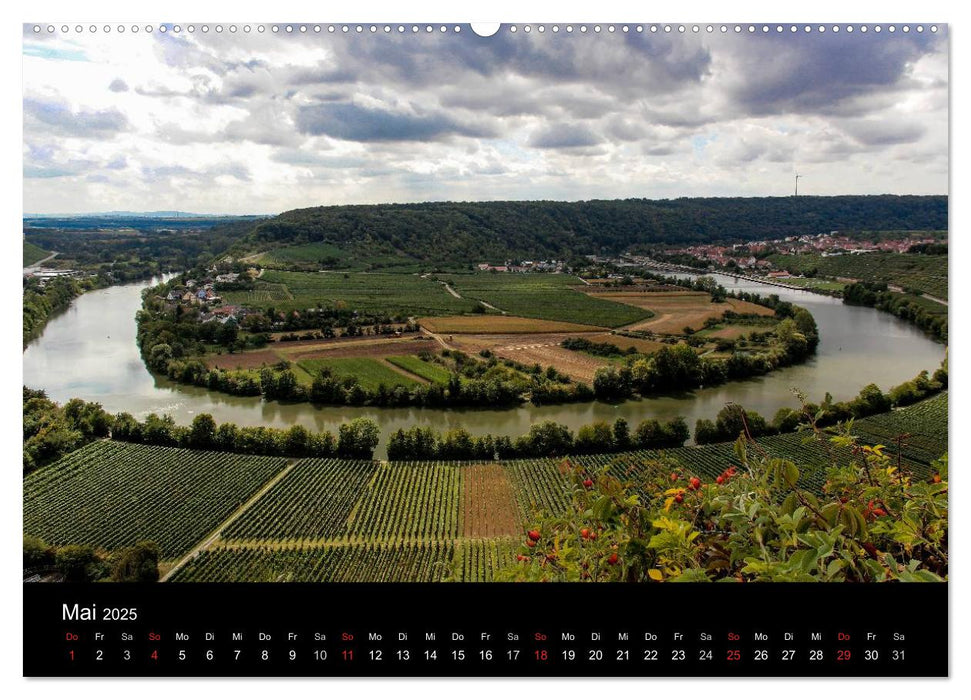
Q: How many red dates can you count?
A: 6